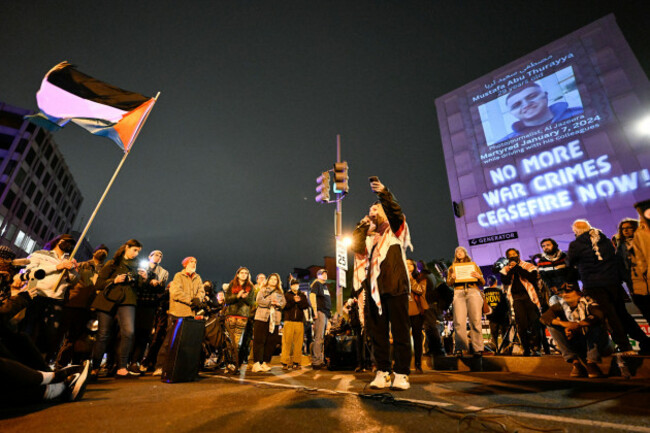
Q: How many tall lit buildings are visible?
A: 2